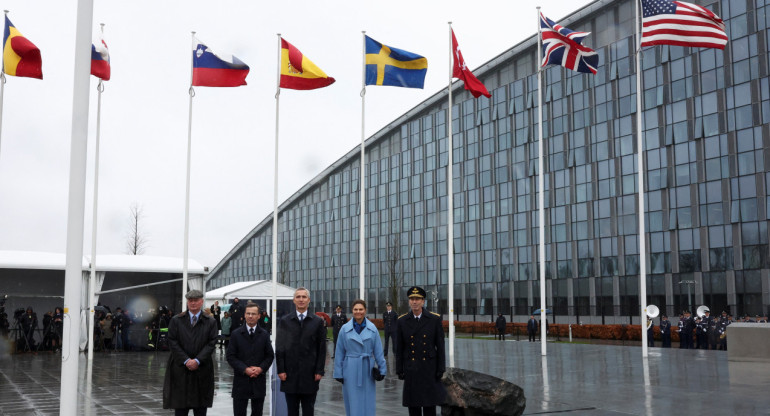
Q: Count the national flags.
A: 8